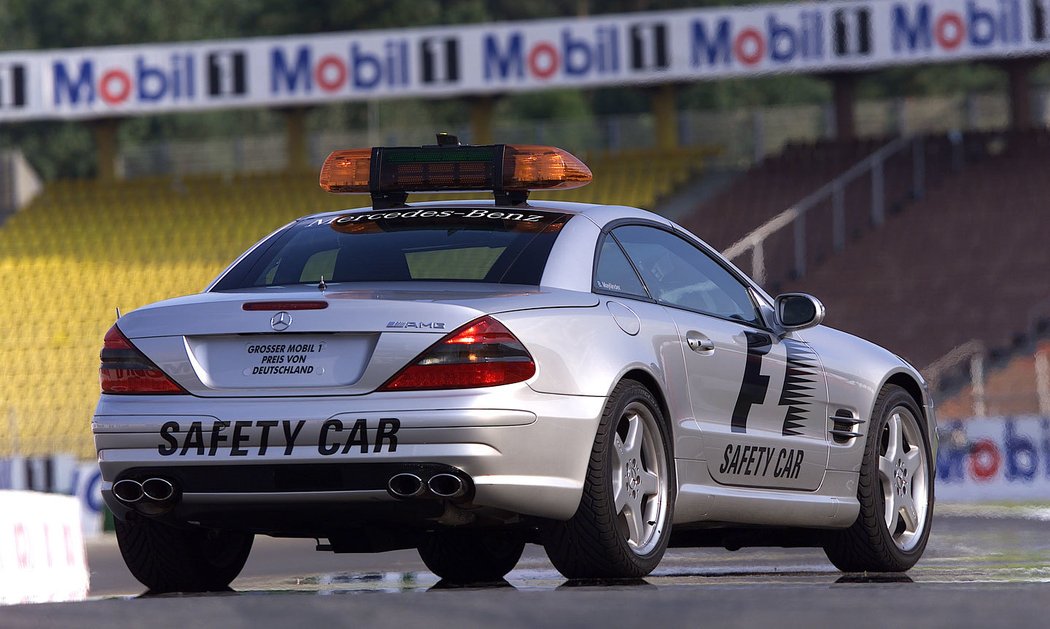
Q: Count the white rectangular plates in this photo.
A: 1